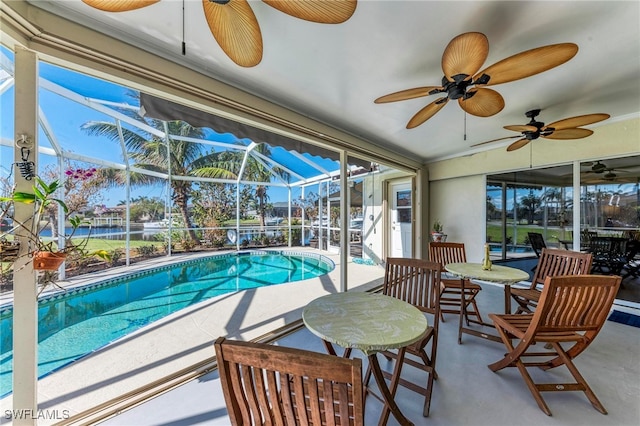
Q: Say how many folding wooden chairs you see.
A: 5